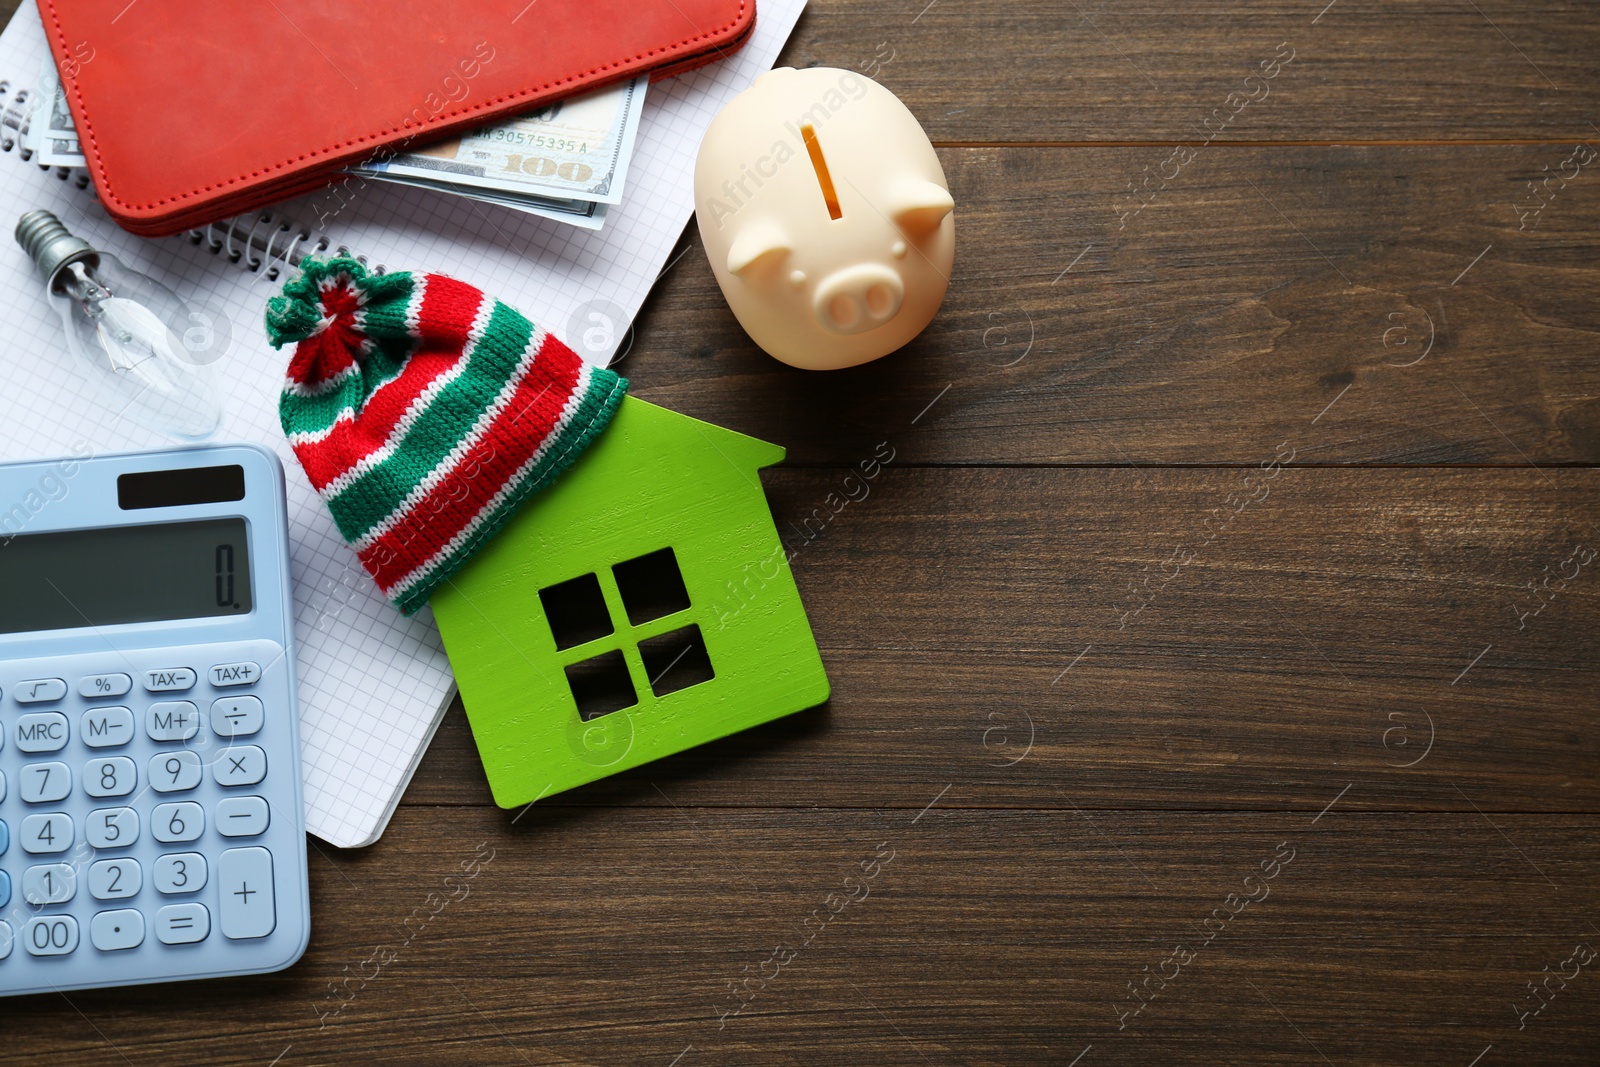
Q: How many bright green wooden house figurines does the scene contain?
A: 1